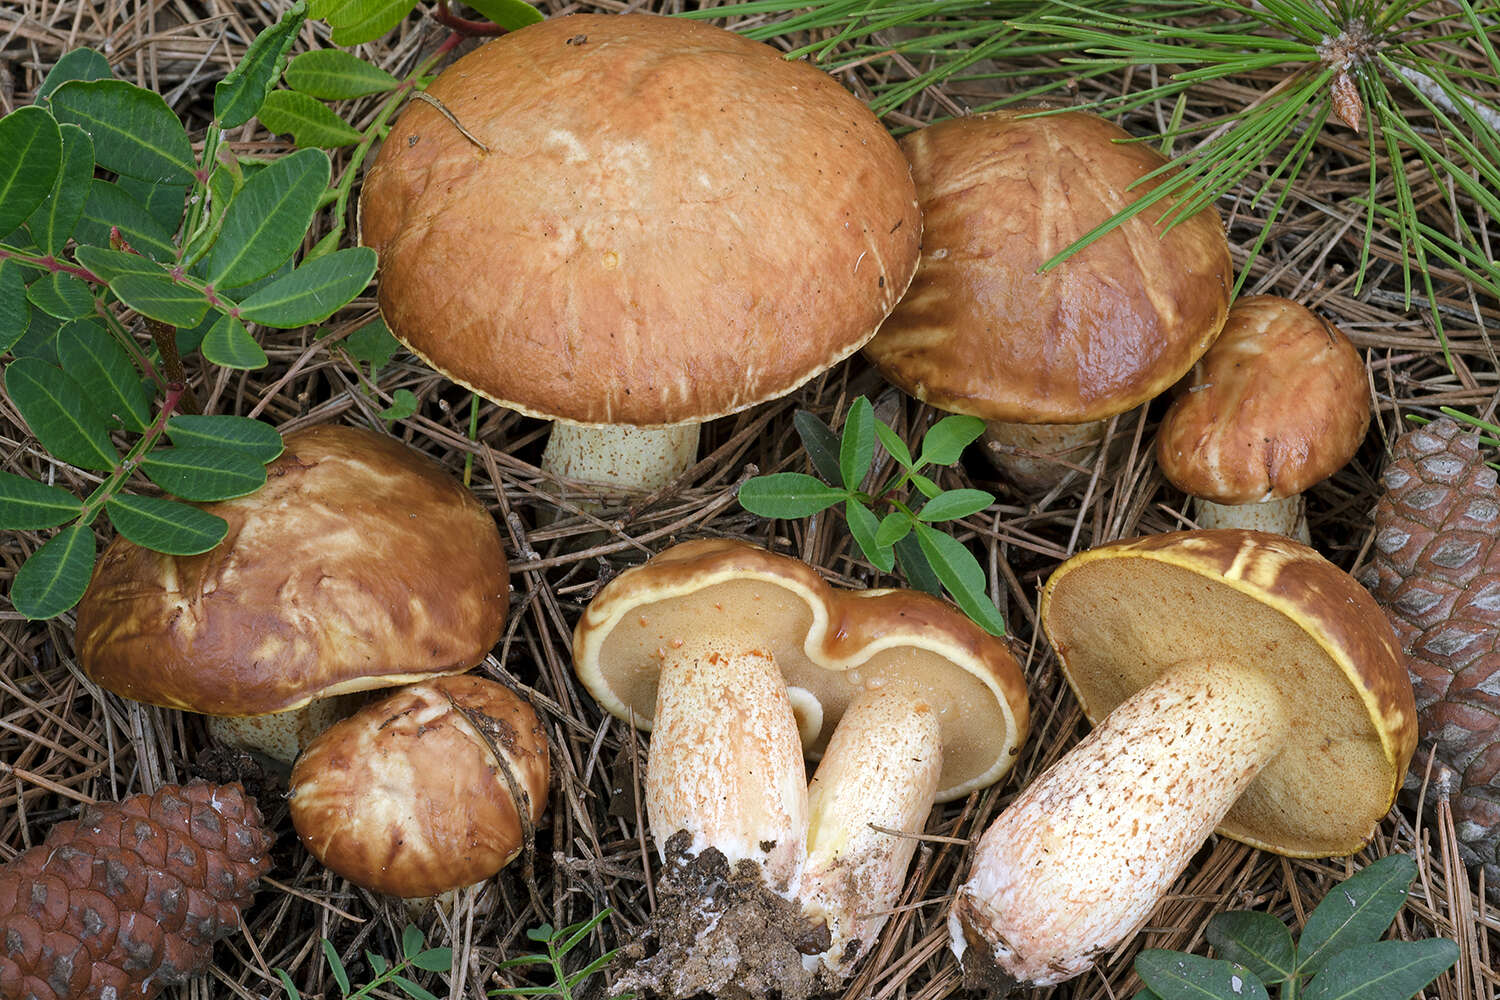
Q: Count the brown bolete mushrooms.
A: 8